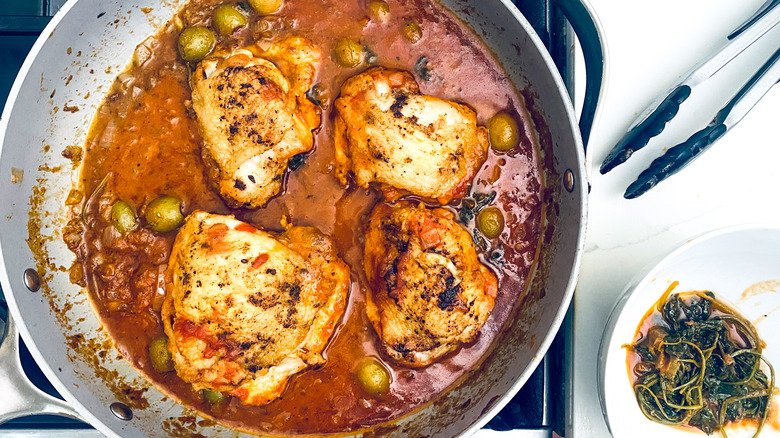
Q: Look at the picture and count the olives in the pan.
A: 13